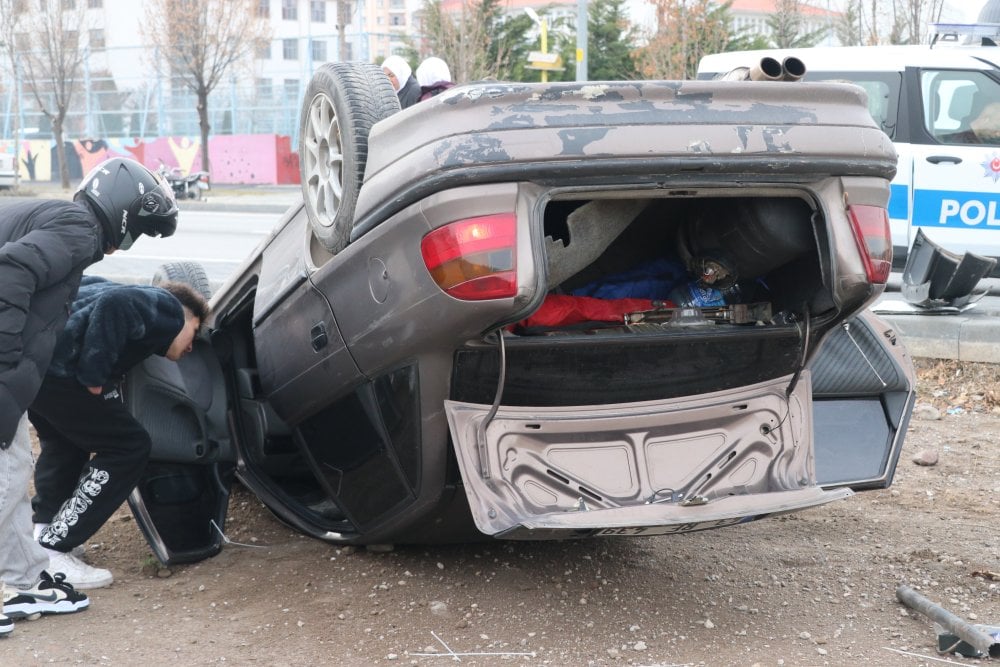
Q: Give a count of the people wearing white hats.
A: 2